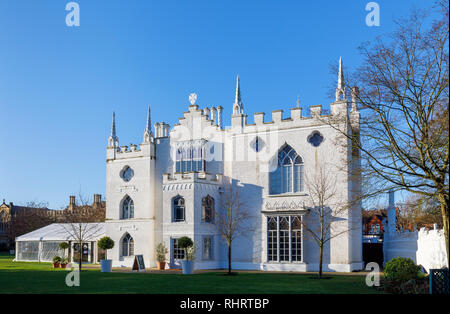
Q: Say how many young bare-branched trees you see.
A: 3